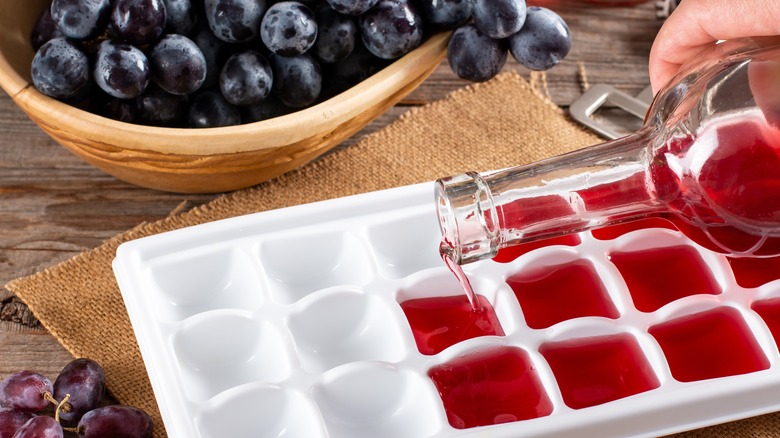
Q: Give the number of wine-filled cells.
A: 10